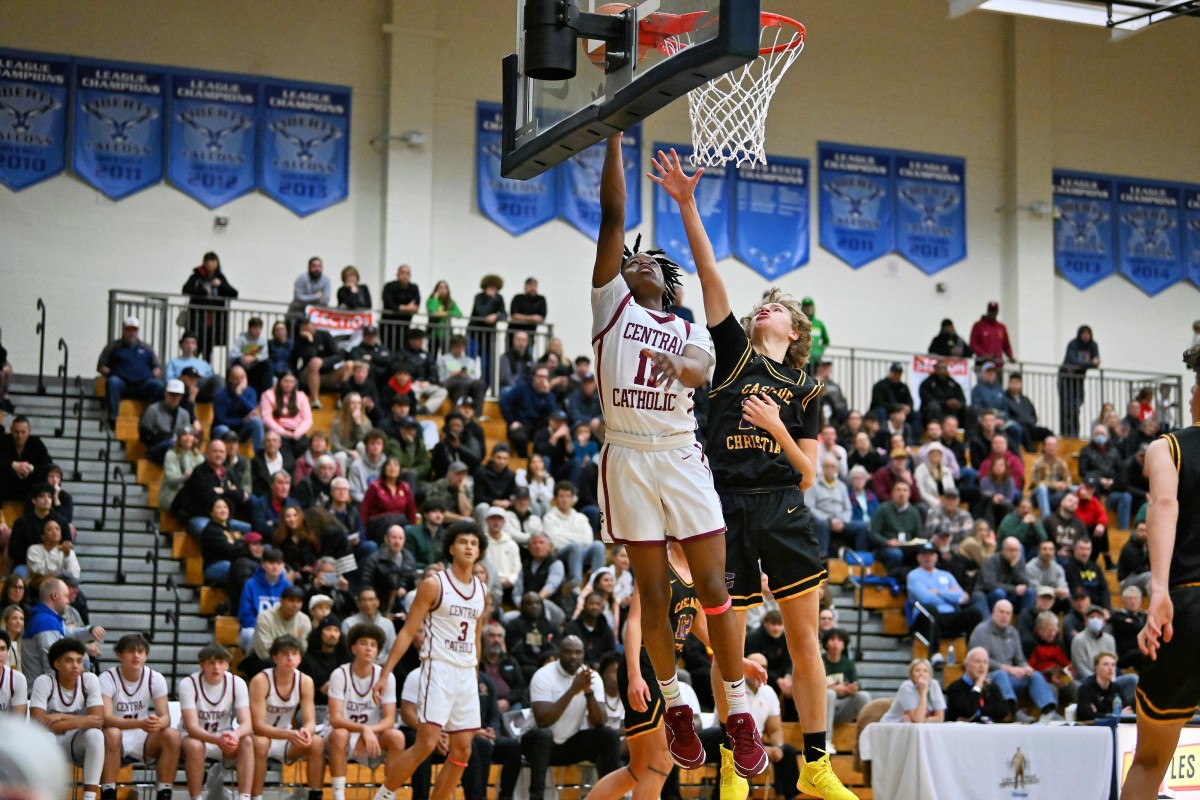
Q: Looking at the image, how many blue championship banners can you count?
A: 13